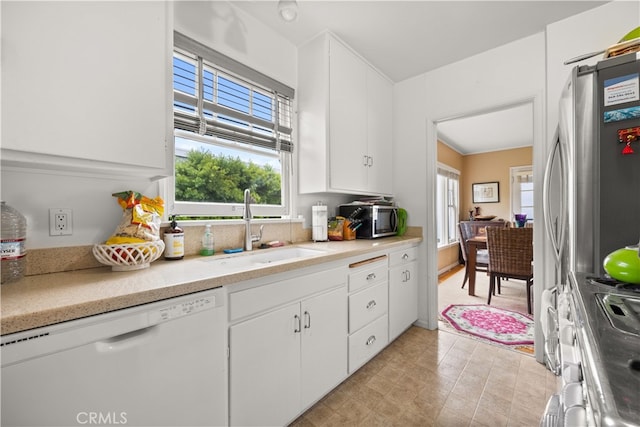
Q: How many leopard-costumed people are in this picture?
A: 0